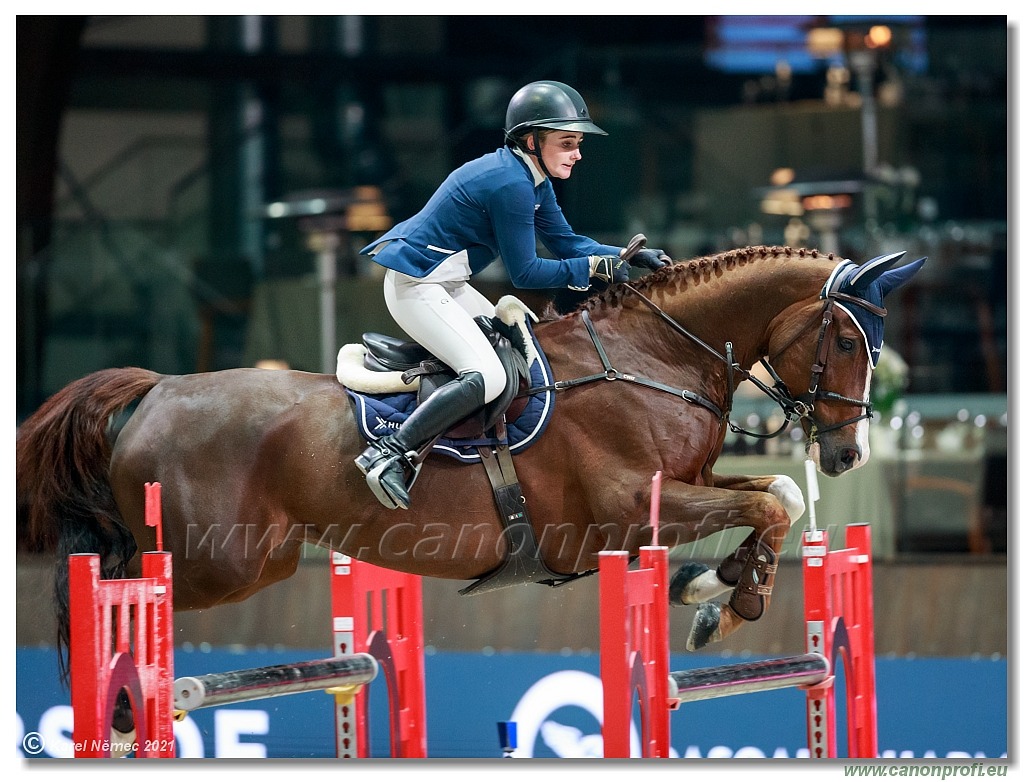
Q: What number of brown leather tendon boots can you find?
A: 2